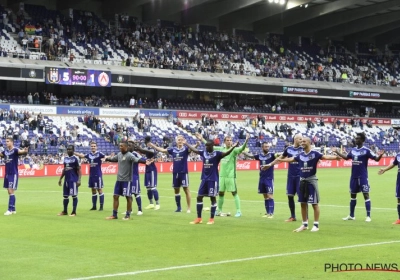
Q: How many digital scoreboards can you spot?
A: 1